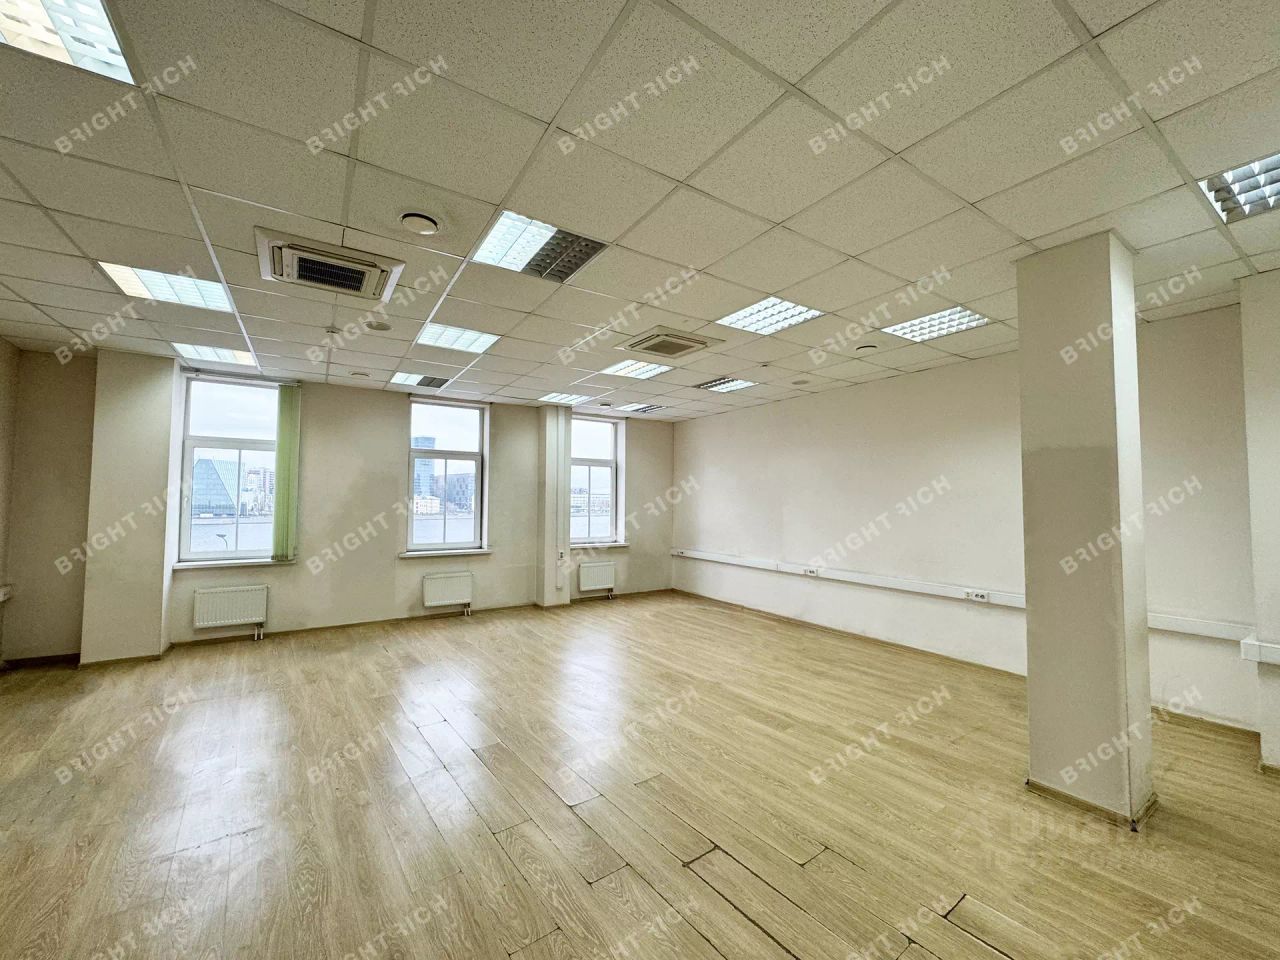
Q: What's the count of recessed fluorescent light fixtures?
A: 13